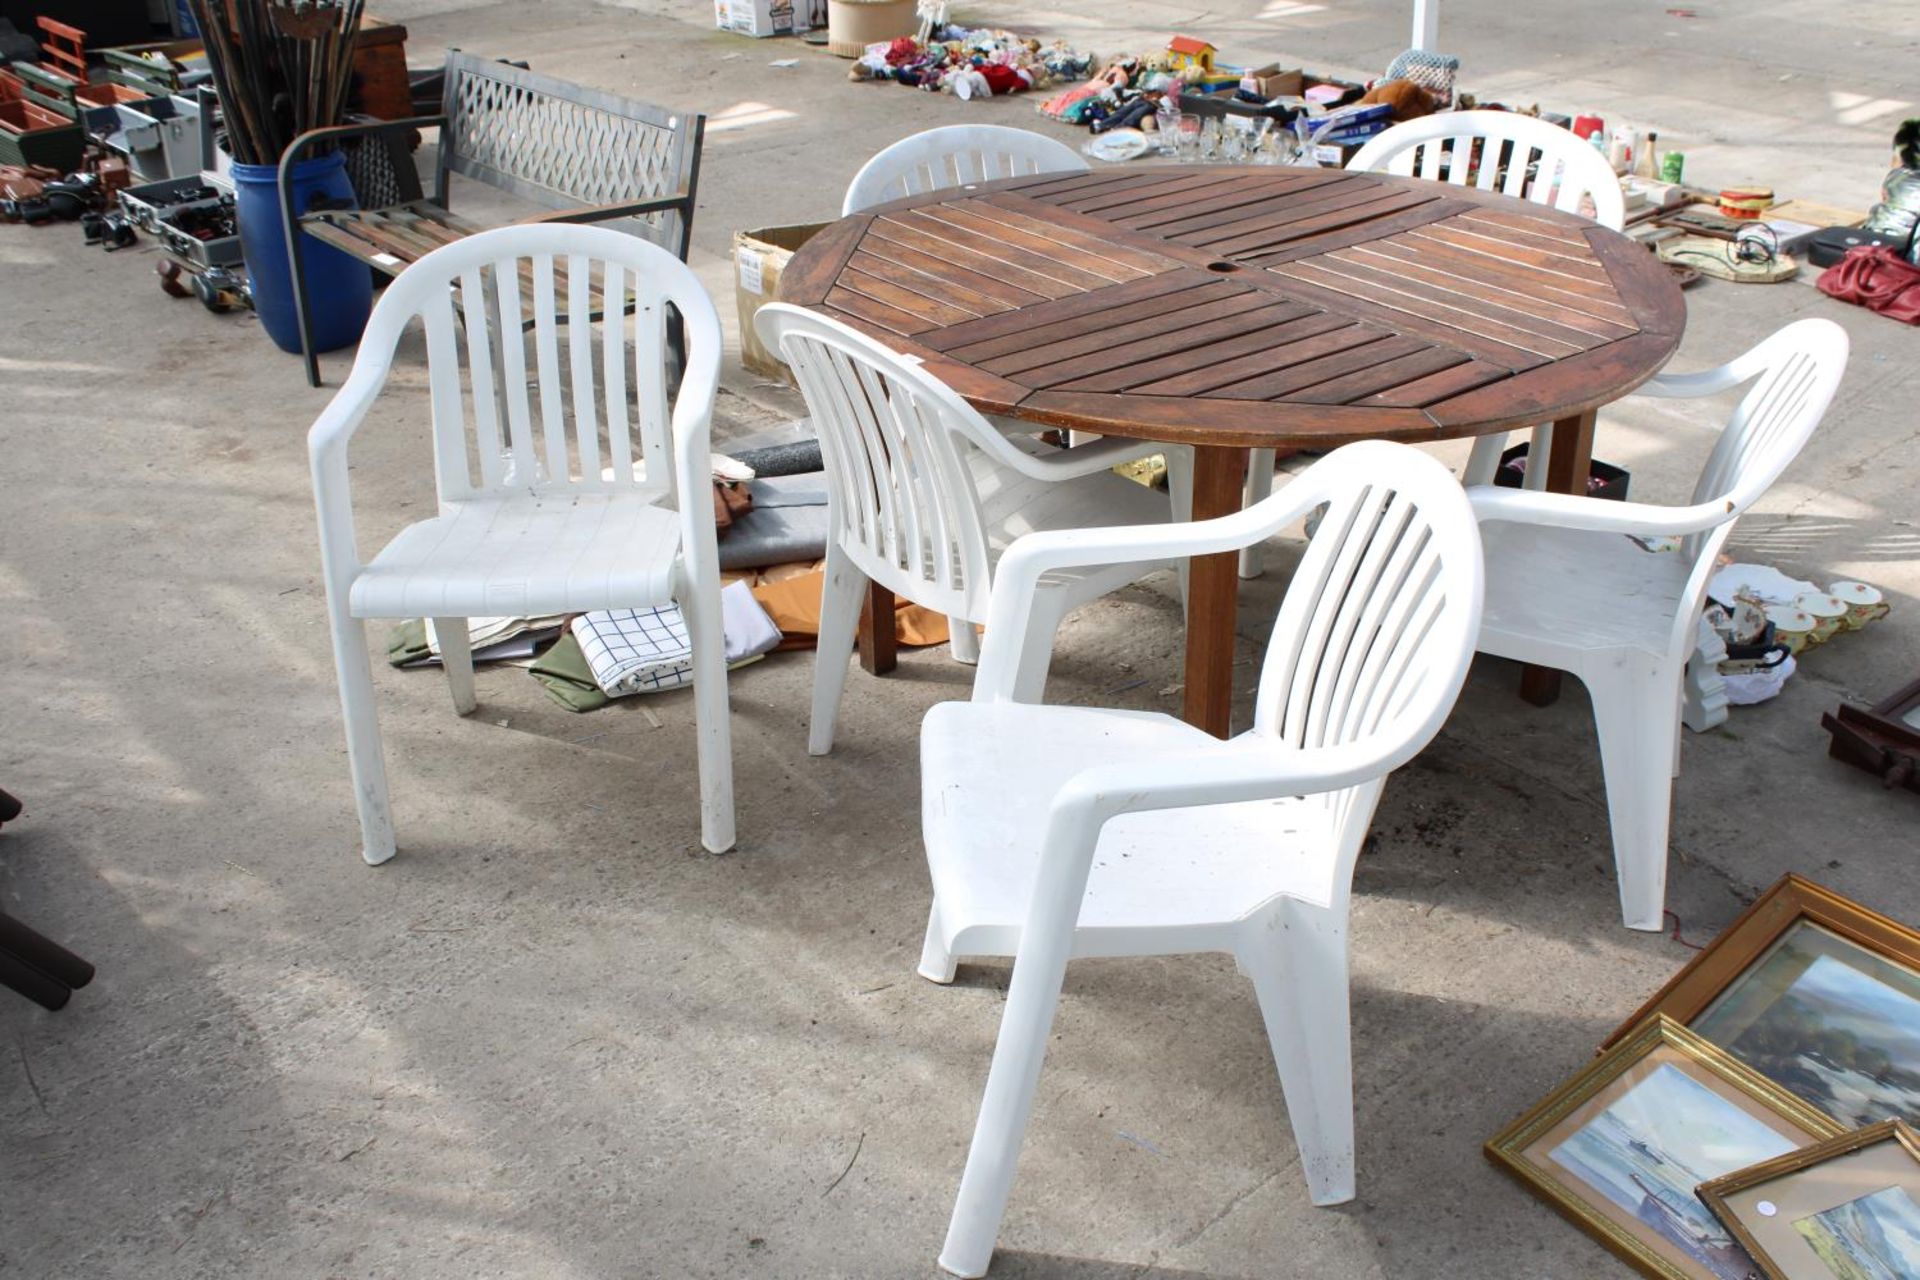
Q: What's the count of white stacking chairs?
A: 6